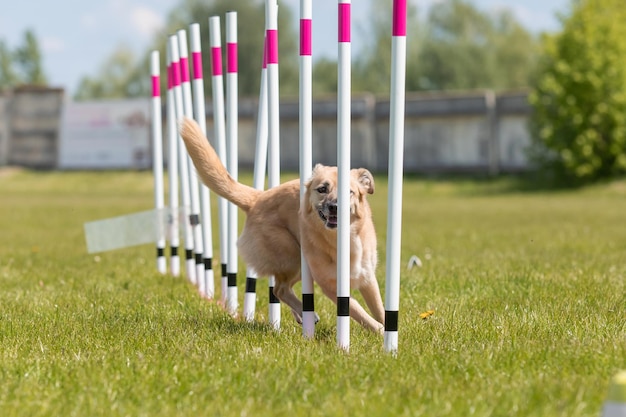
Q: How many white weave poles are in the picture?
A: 12